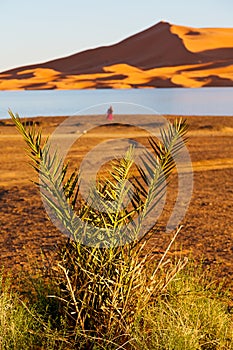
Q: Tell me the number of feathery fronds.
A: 3